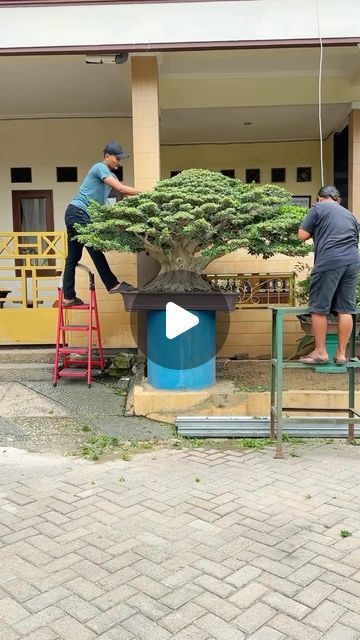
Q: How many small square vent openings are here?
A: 8